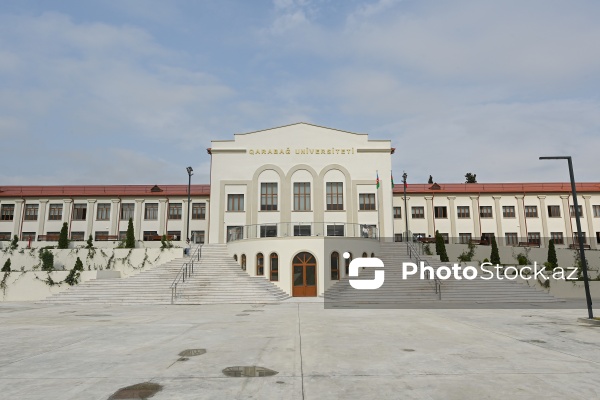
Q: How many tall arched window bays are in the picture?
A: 3